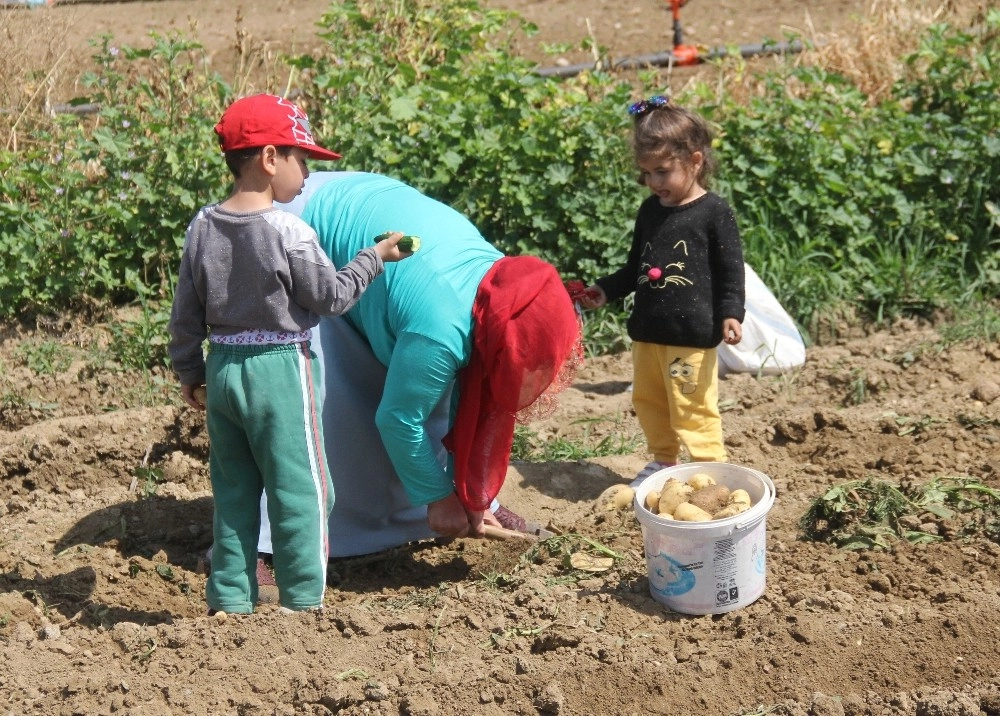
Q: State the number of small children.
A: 2